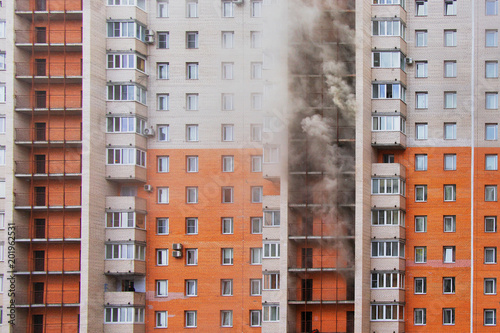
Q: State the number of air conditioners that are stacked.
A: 4